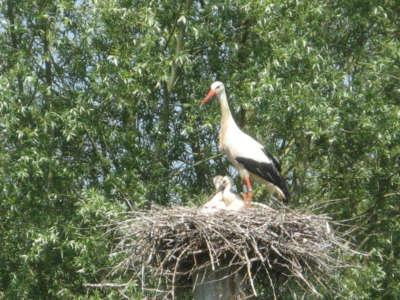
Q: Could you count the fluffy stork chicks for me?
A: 2